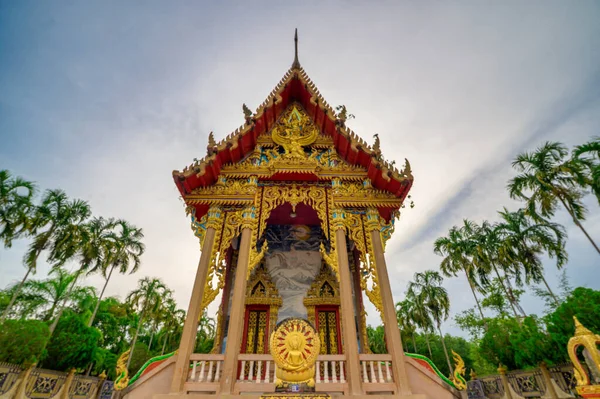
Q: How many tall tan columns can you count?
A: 4